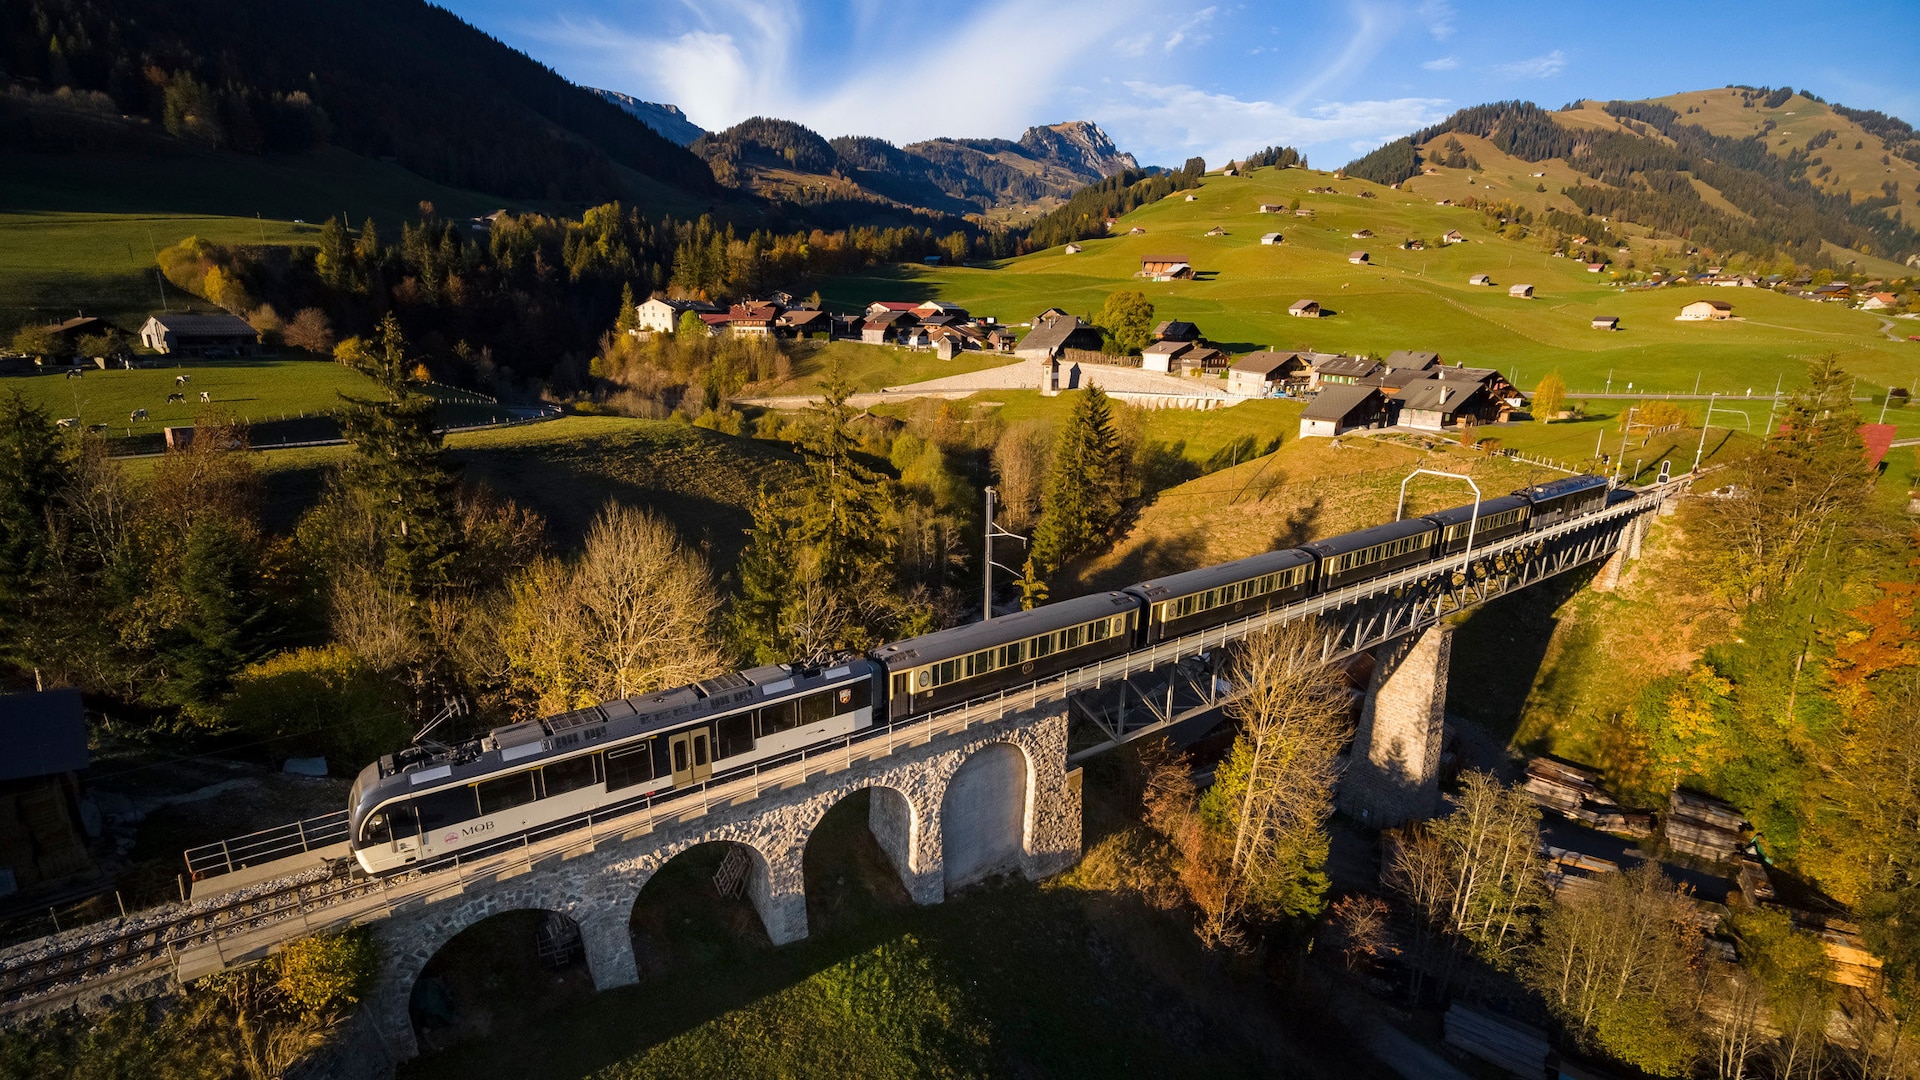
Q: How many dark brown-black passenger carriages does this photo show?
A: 4